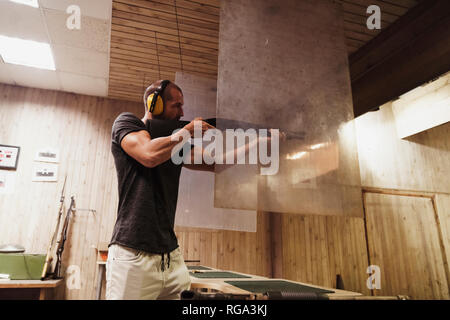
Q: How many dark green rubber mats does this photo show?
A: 3